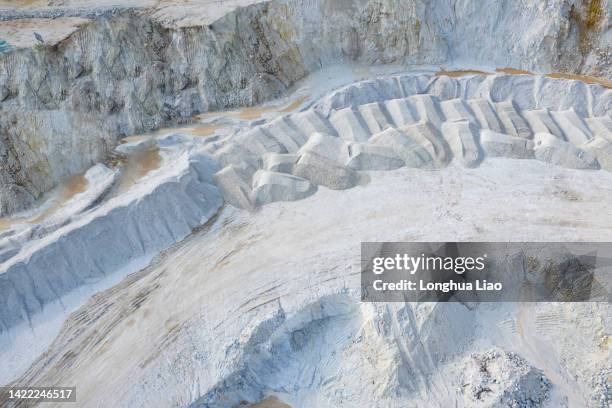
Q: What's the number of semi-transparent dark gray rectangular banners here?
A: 2